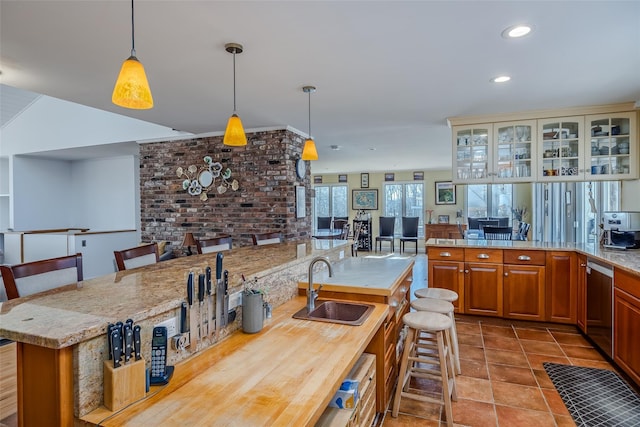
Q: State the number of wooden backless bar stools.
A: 3